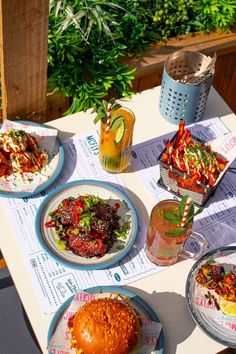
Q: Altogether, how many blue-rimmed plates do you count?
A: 3